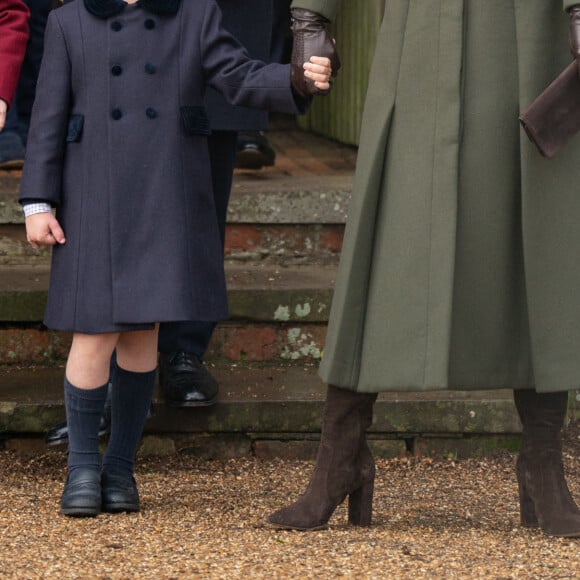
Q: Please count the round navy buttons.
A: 6